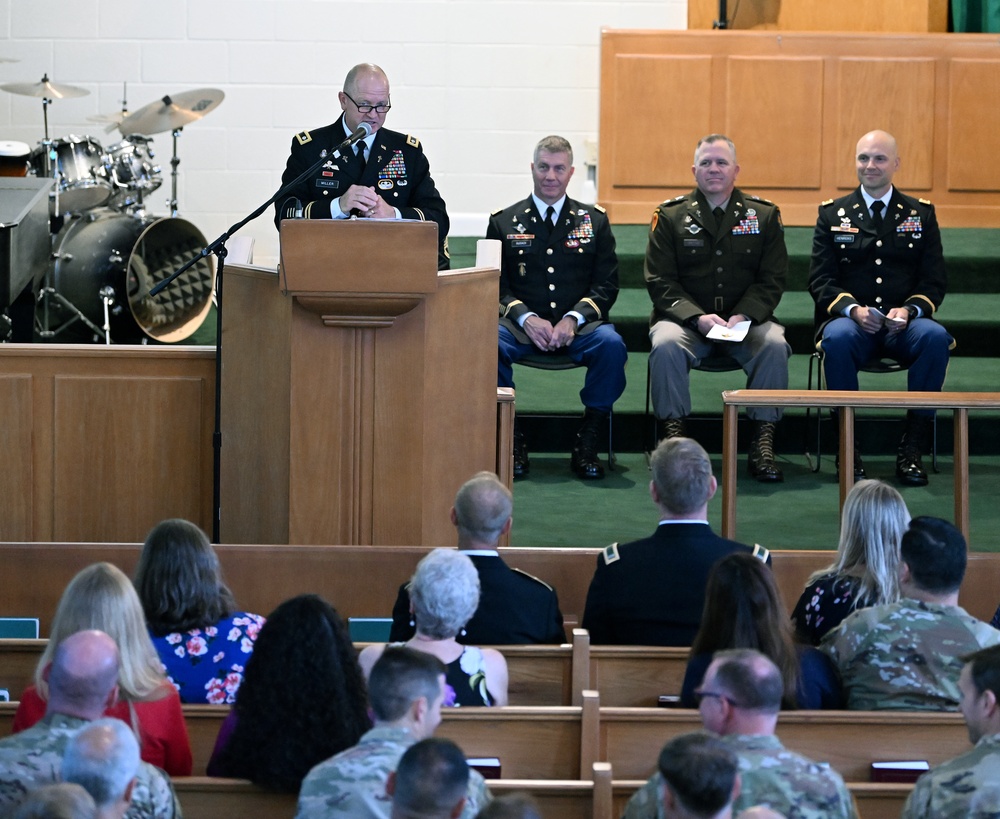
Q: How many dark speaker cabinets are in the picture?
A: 0